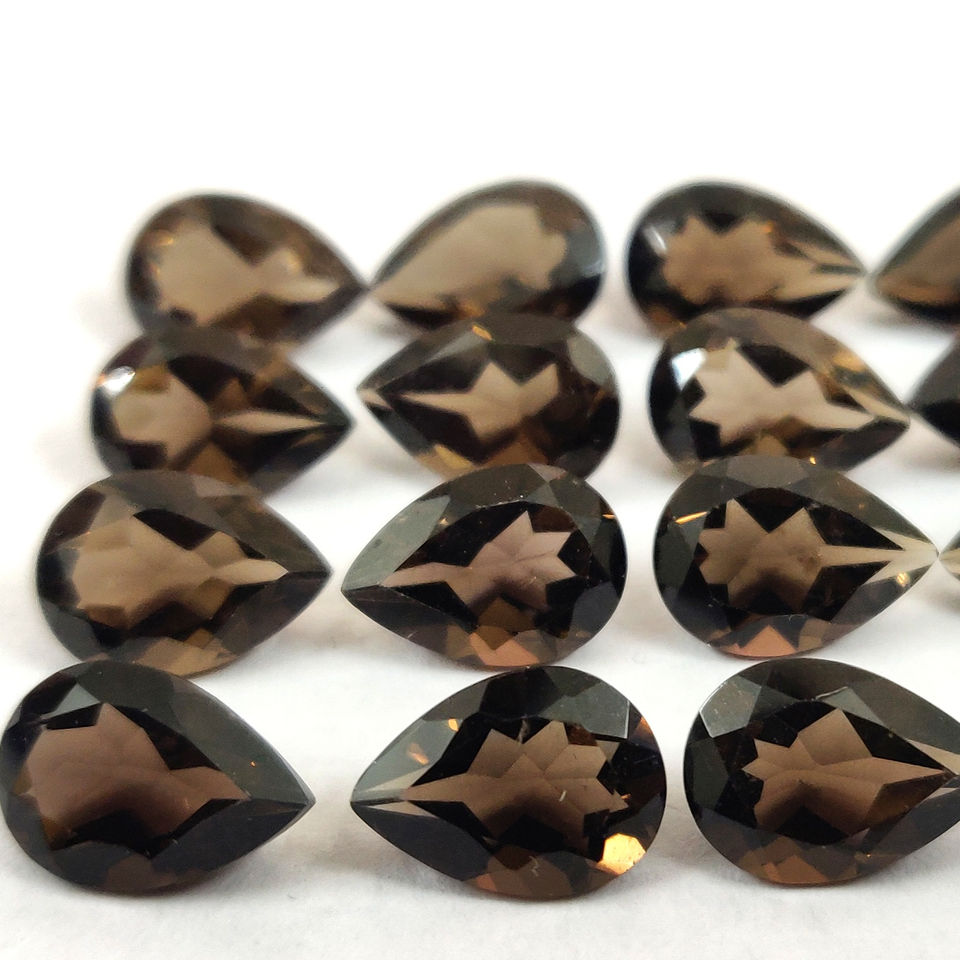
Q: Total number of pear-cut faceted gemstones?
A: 15